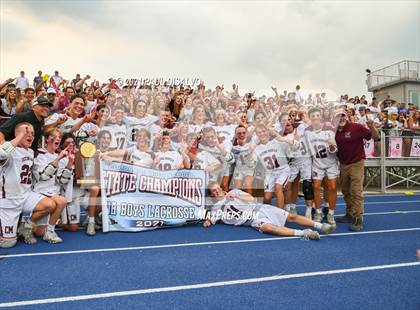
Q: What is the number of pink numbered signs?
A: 3